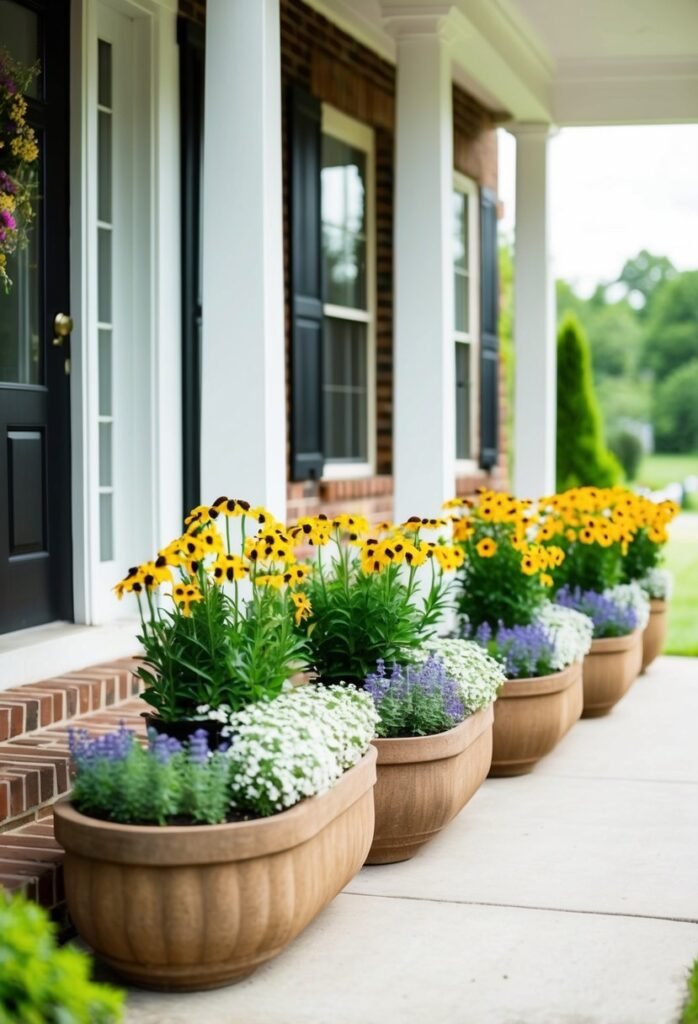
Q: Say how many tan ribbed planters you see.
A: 5